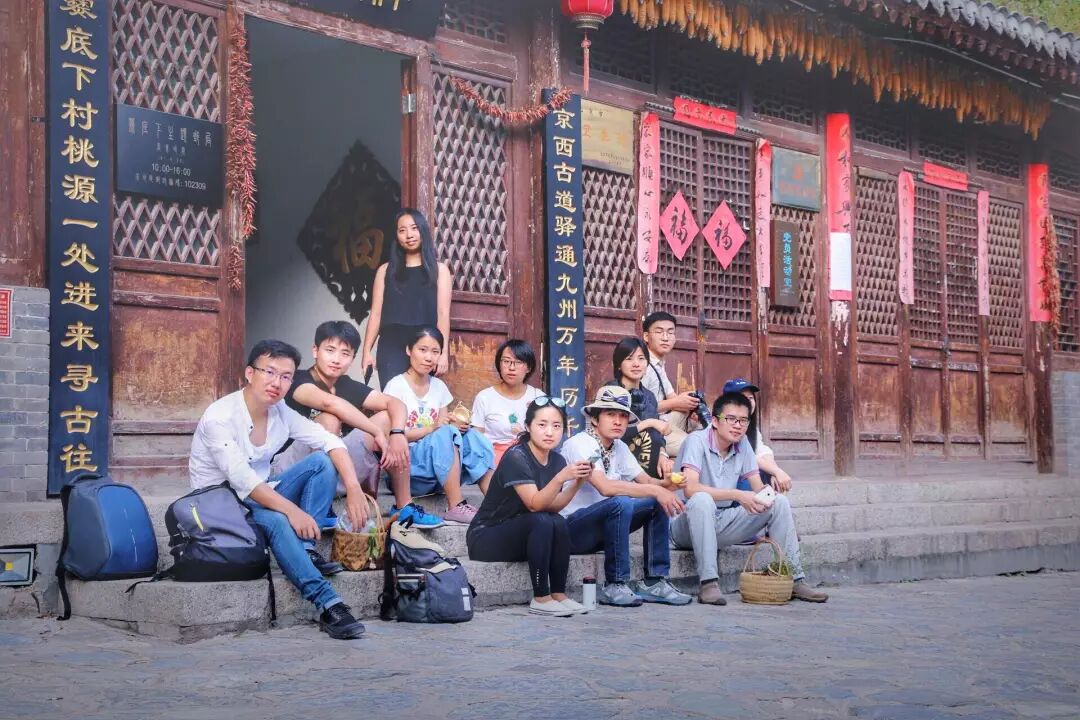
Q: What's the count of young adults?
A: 11